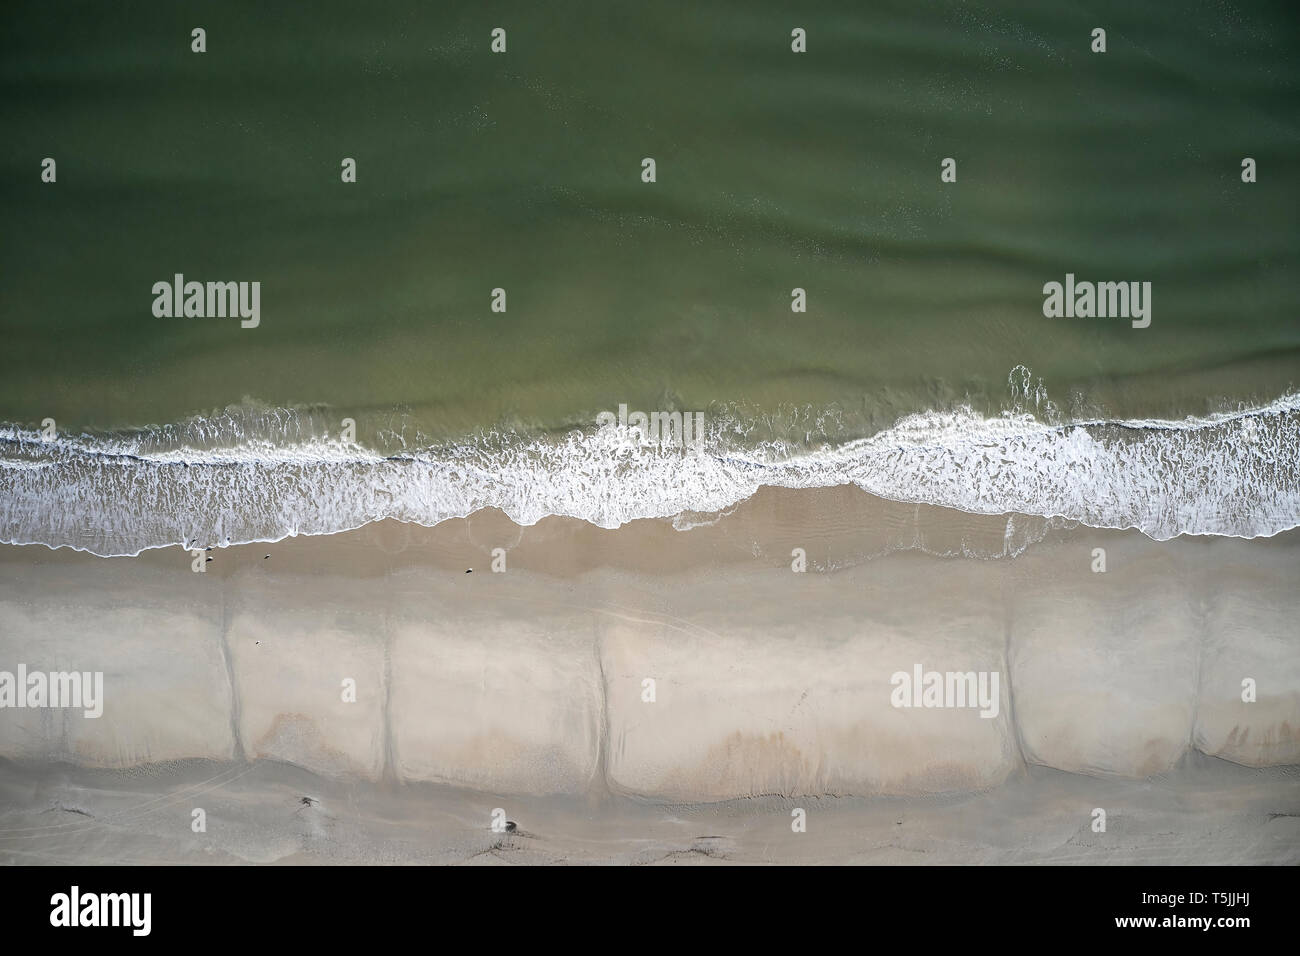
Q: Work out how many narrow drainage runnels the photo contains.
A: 5